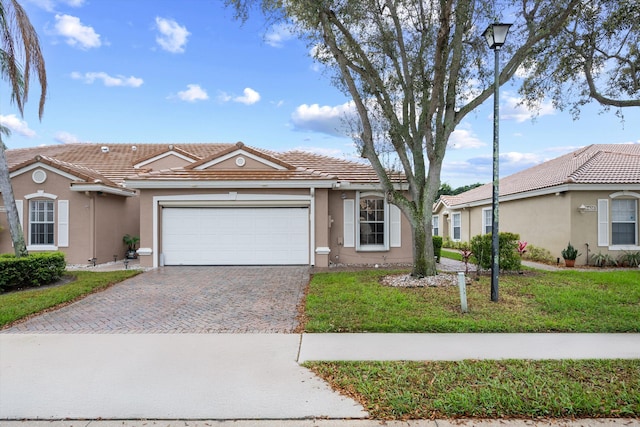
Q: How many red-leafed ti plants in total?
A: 2